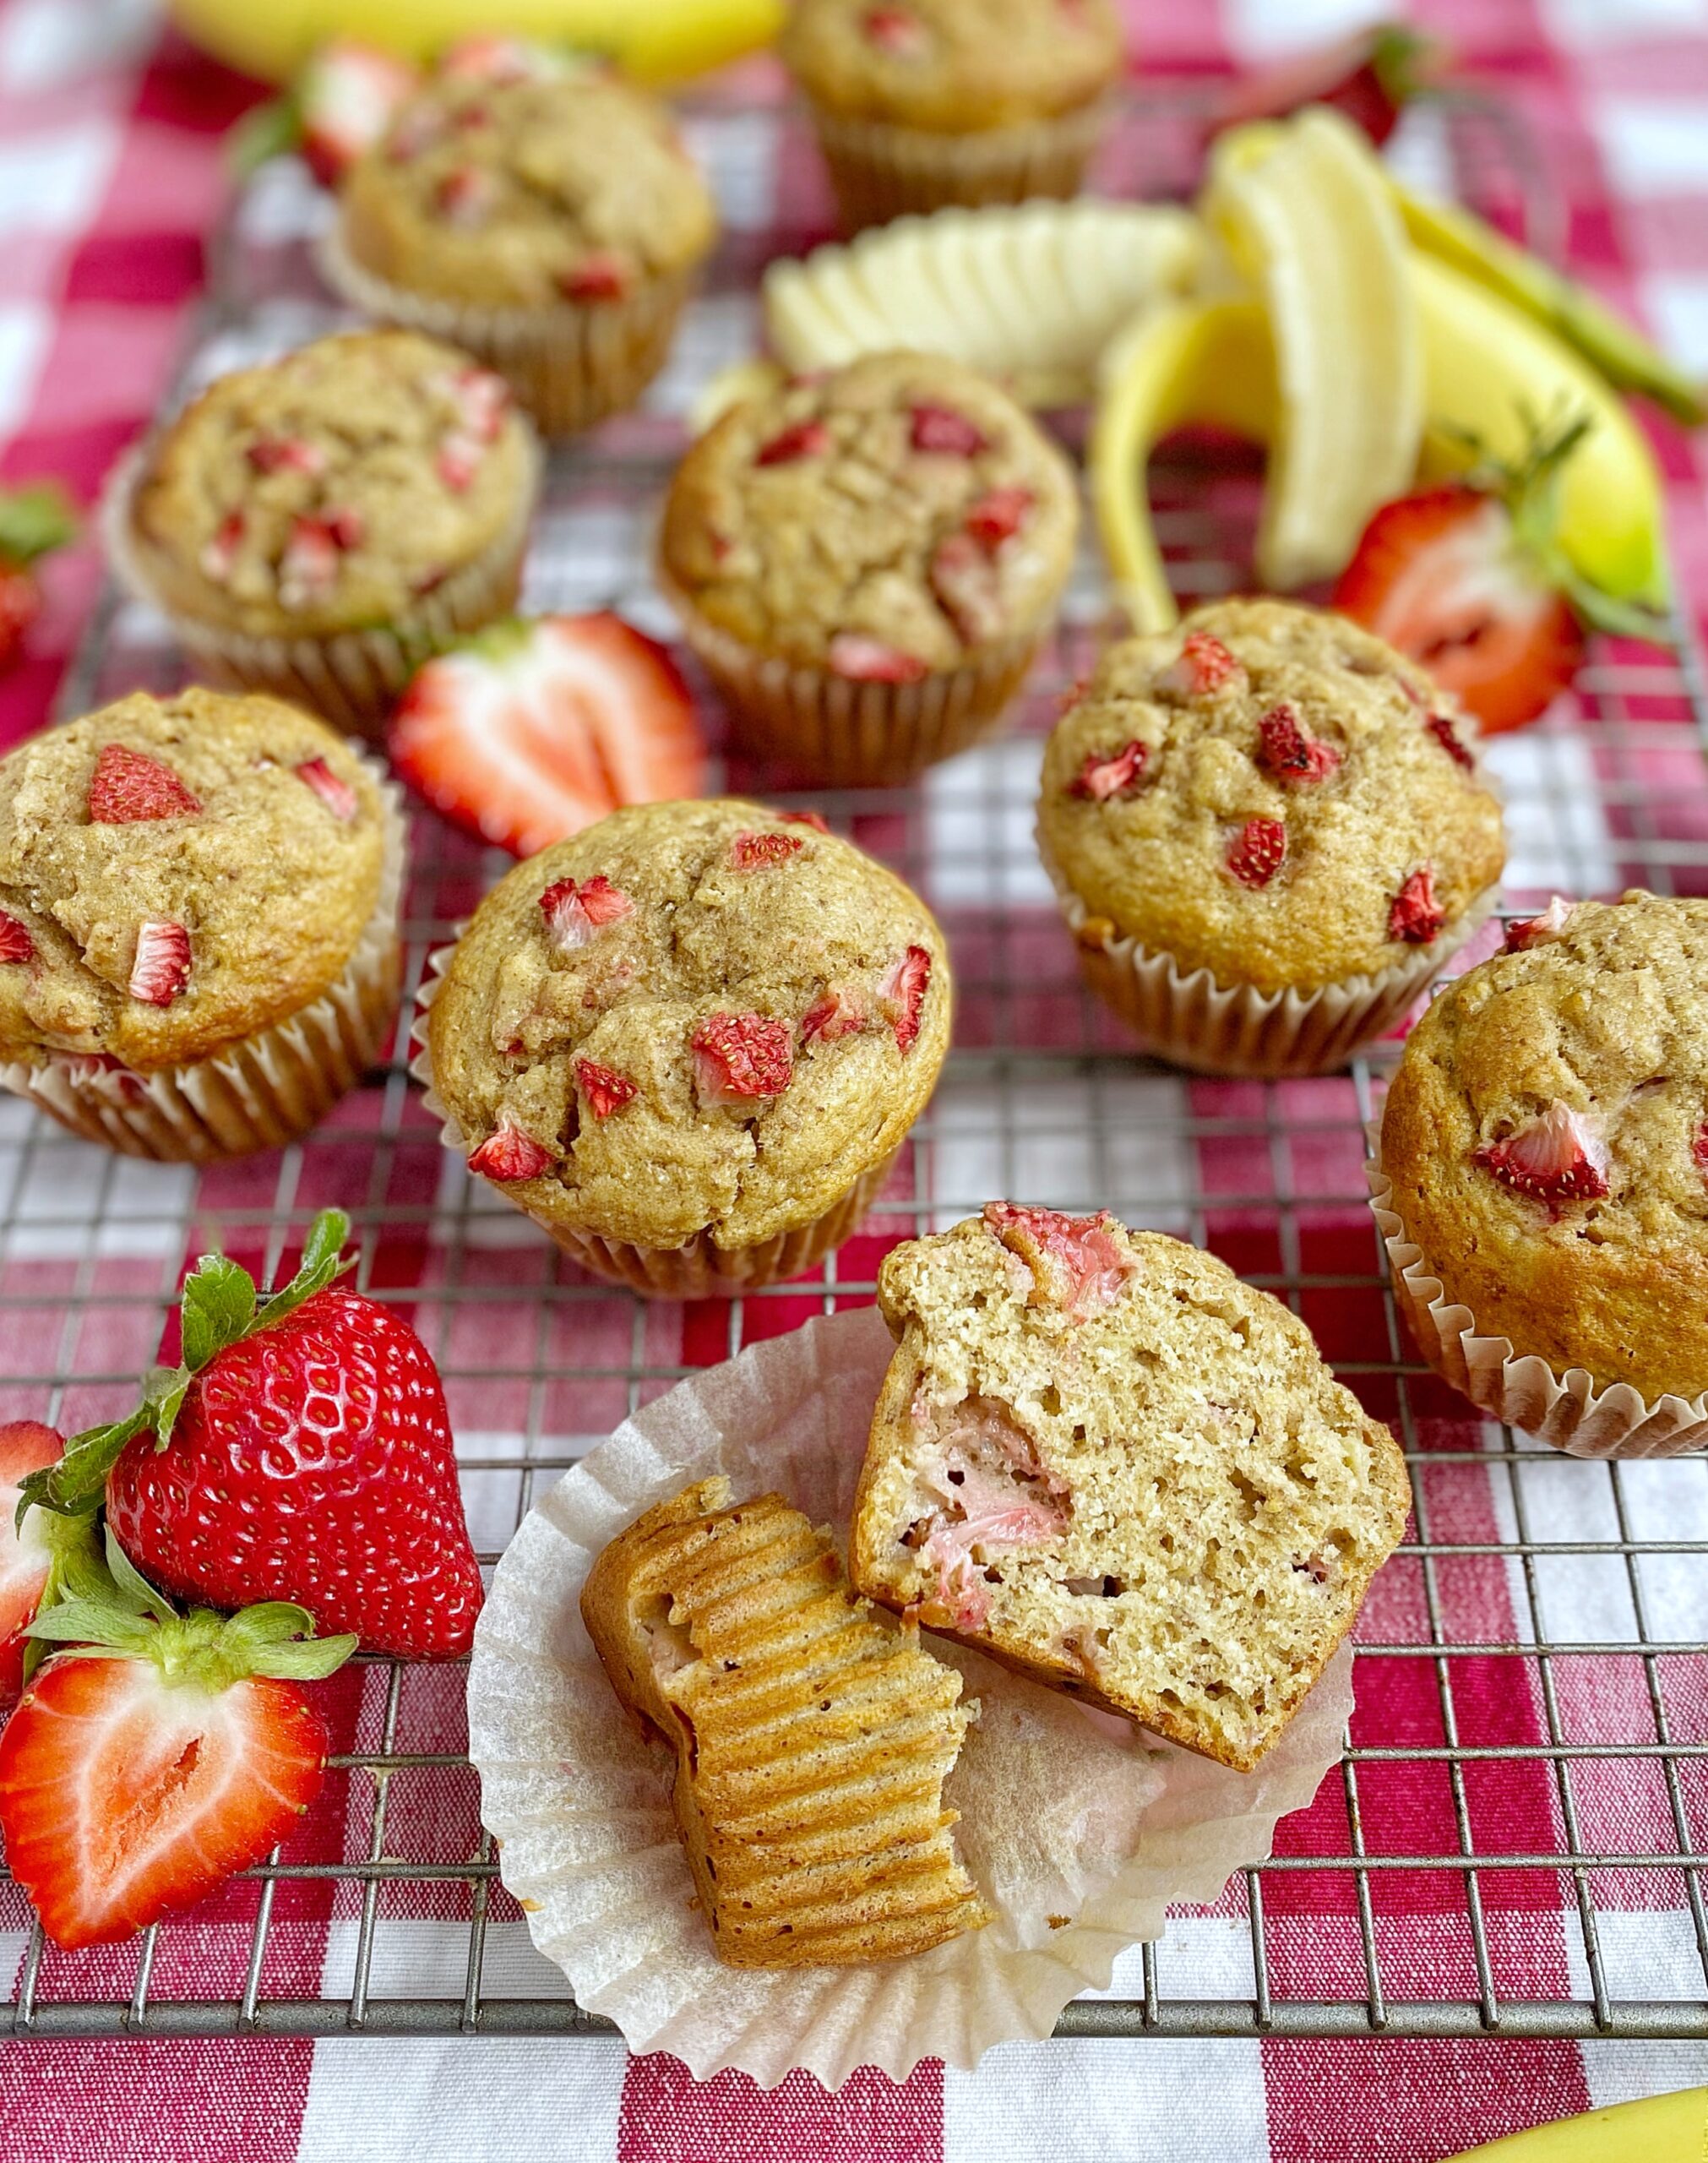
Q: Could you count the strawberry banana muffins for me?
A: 9